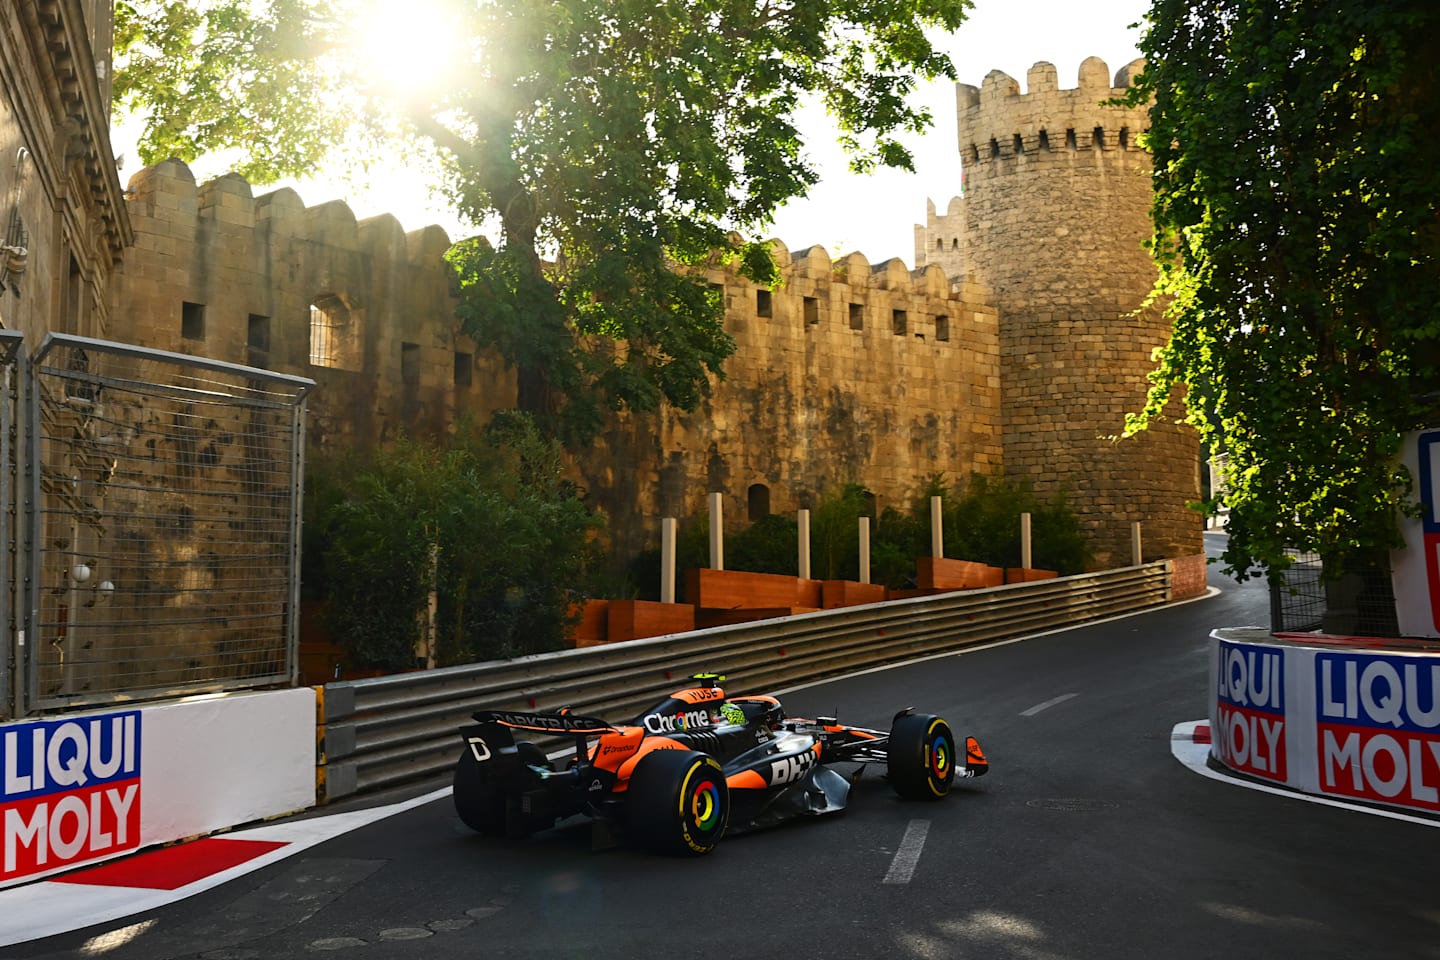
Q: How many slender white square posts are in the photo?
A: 7